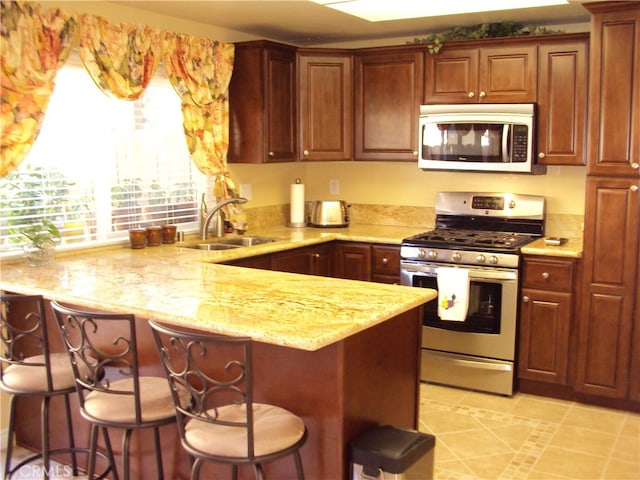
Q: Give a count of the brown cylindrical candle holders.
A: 3